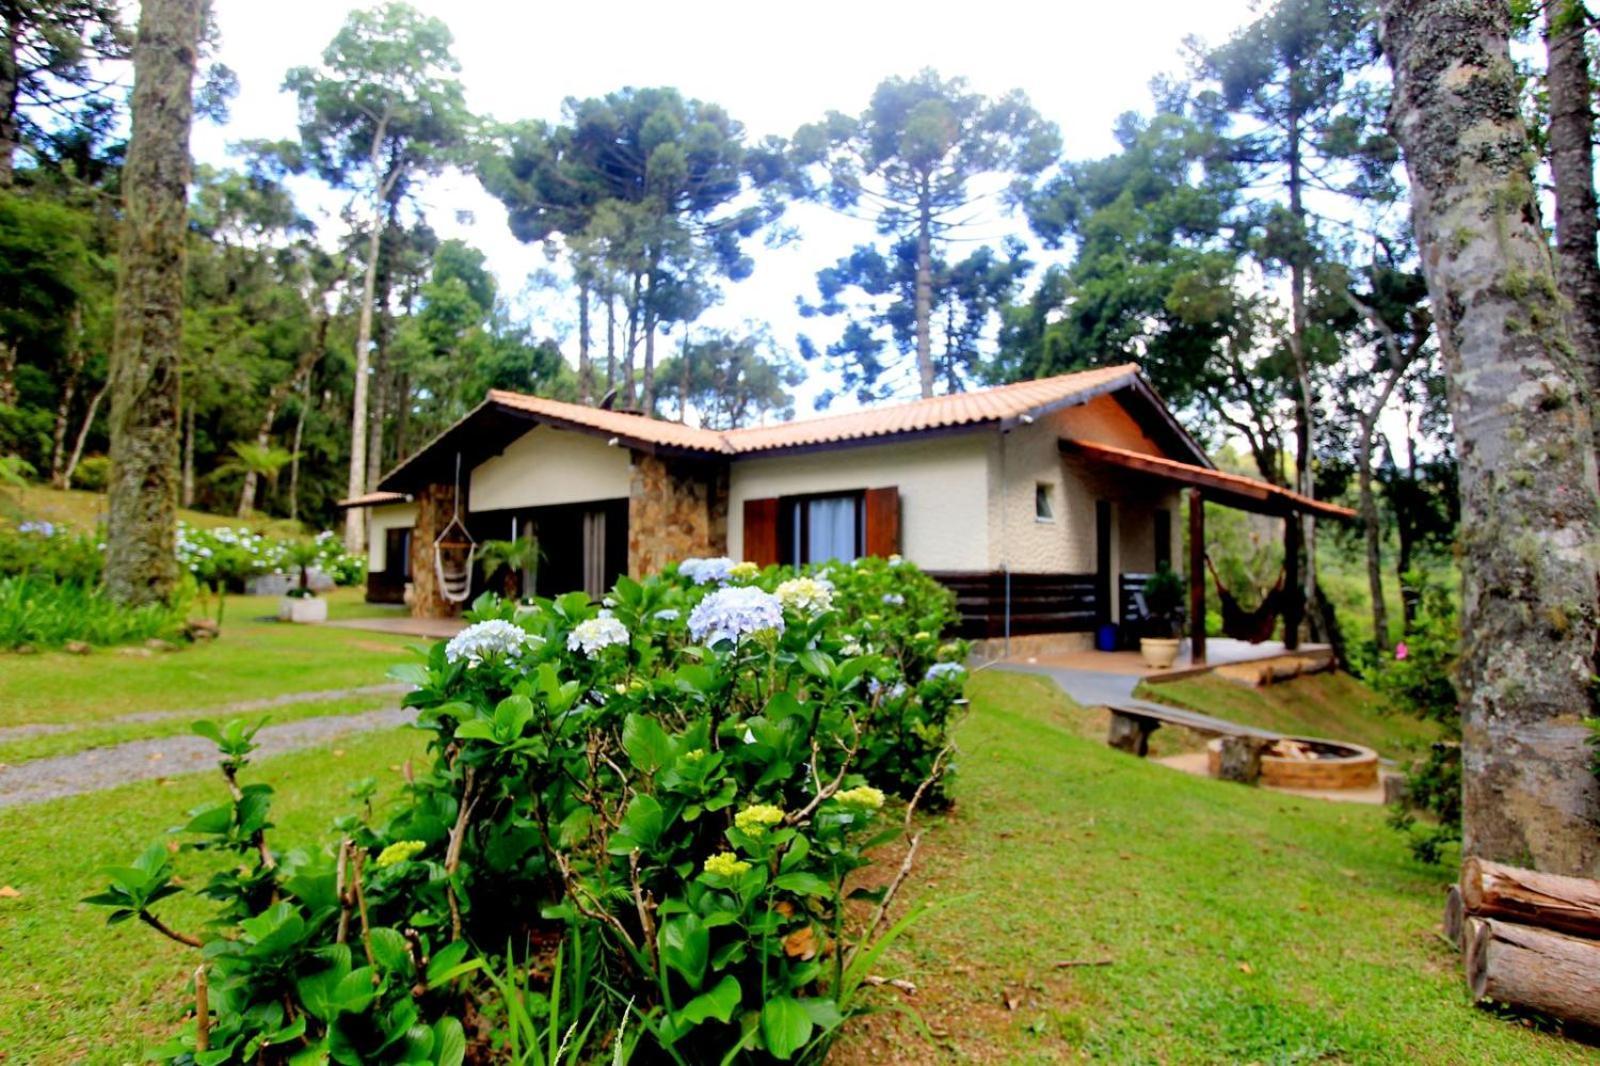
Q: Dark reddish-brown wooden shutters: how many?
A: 2